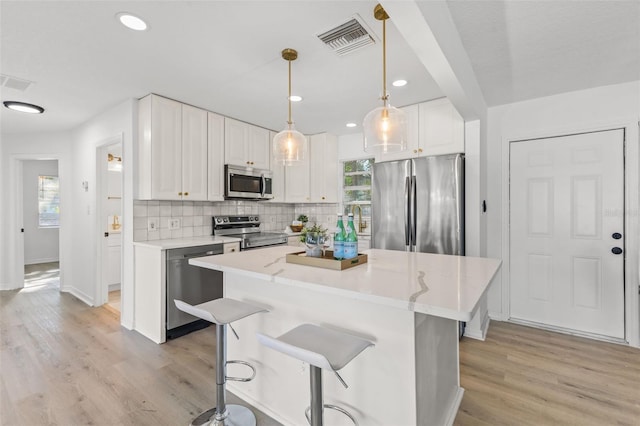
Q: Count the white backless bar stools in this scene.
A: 2